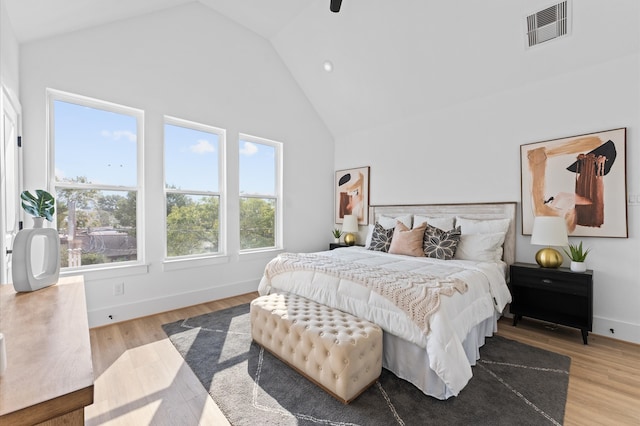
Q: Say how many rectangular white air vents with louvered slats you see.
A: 1